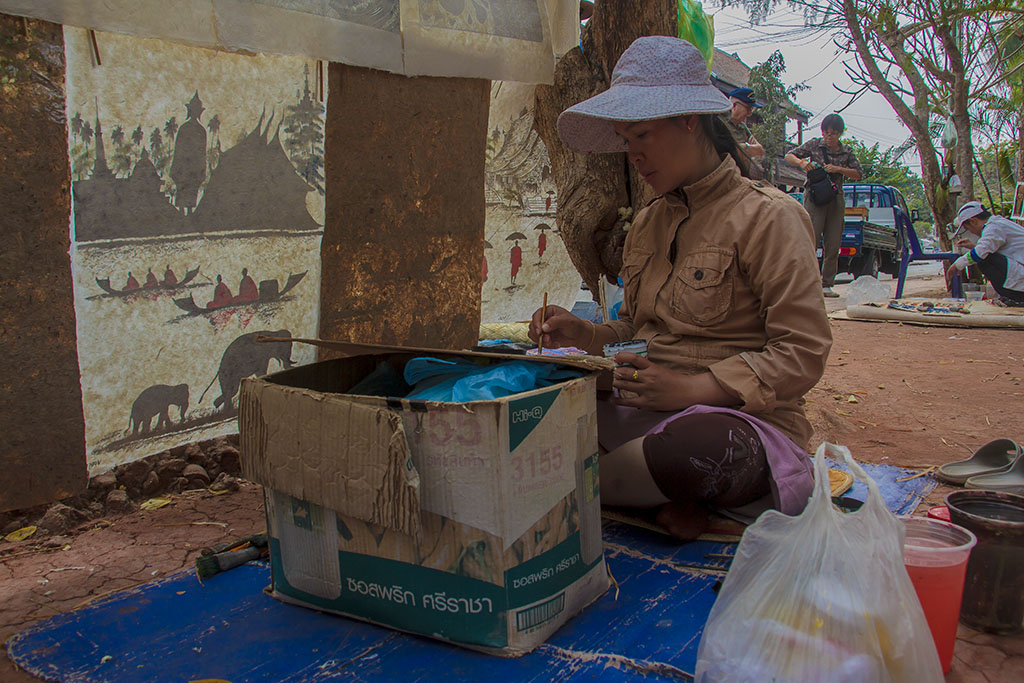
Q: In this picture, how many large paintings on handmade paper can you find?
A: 2